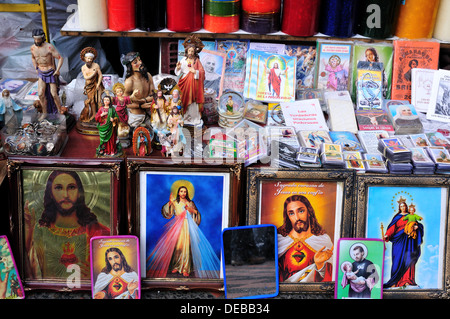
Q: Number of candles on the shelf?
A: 11